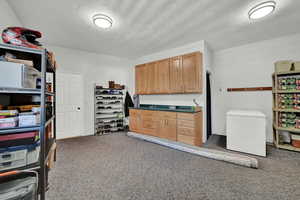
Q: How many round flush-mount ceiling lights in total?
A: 2